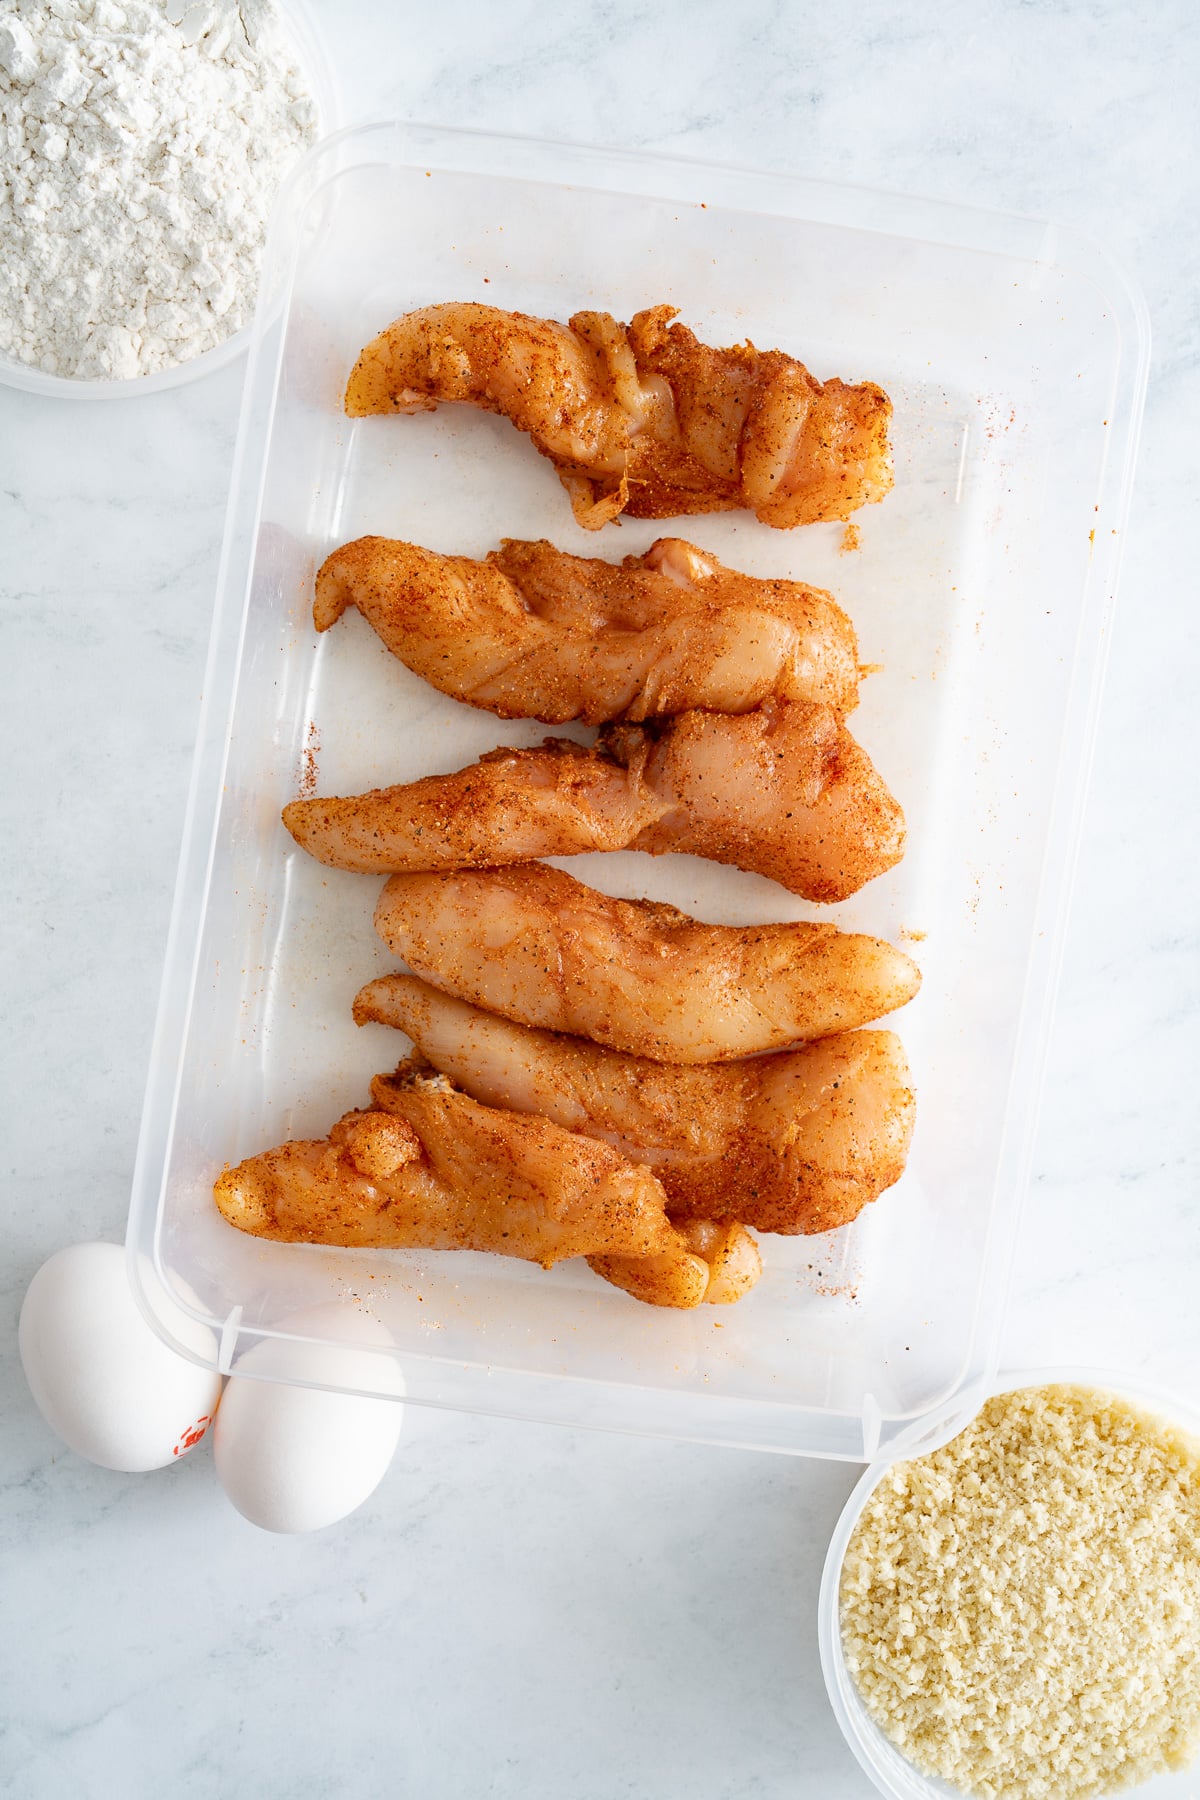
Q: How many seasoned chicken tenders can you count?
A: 6